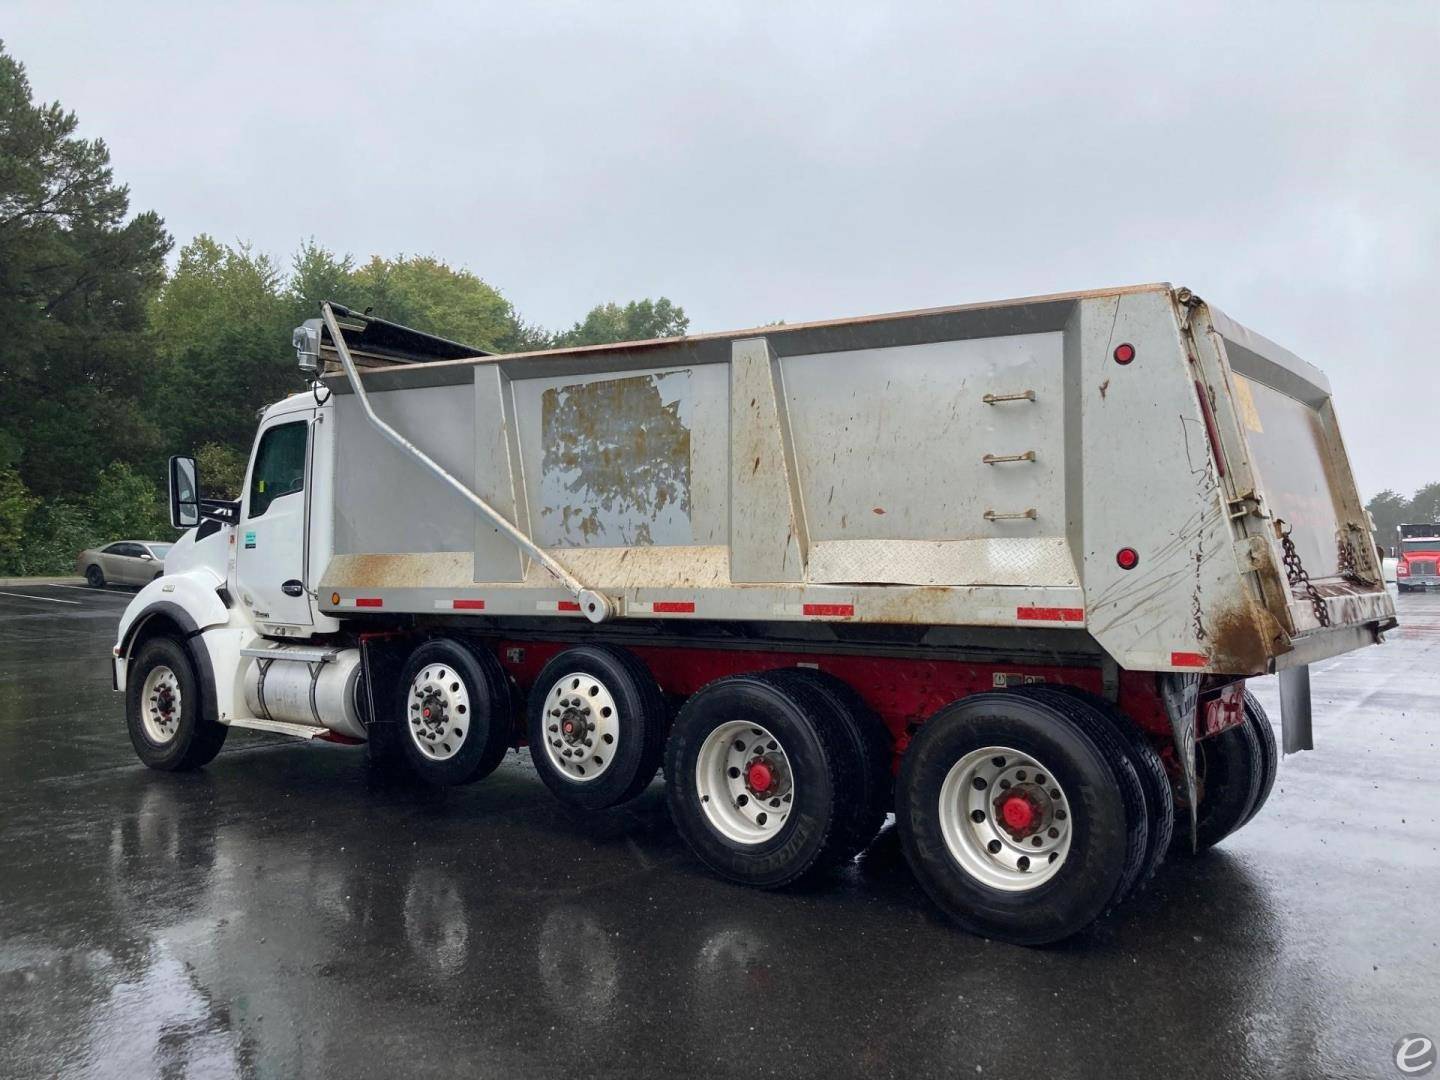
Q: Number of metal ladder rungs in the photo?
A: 3